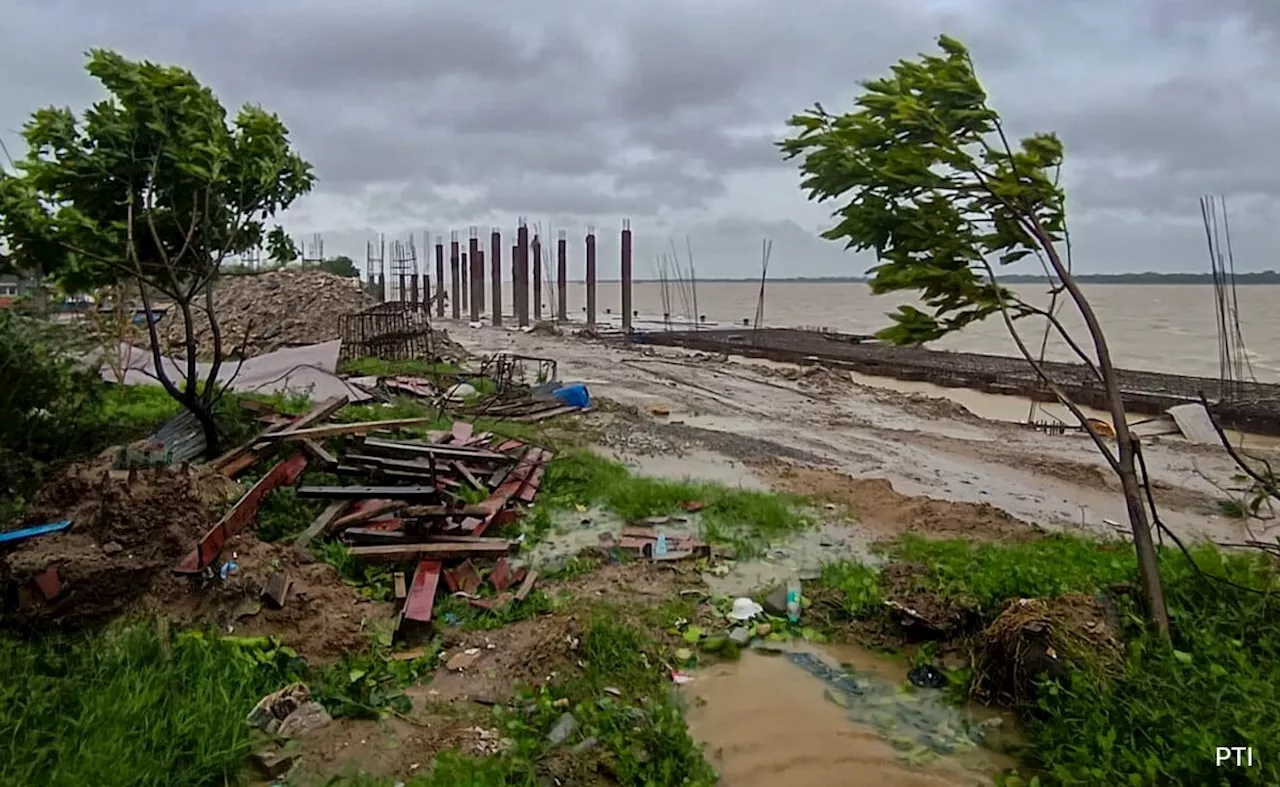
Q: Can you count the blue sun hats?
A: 0